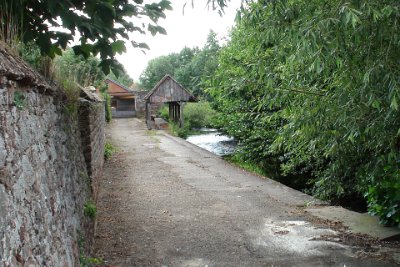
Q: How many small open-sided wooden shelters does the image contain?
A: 1